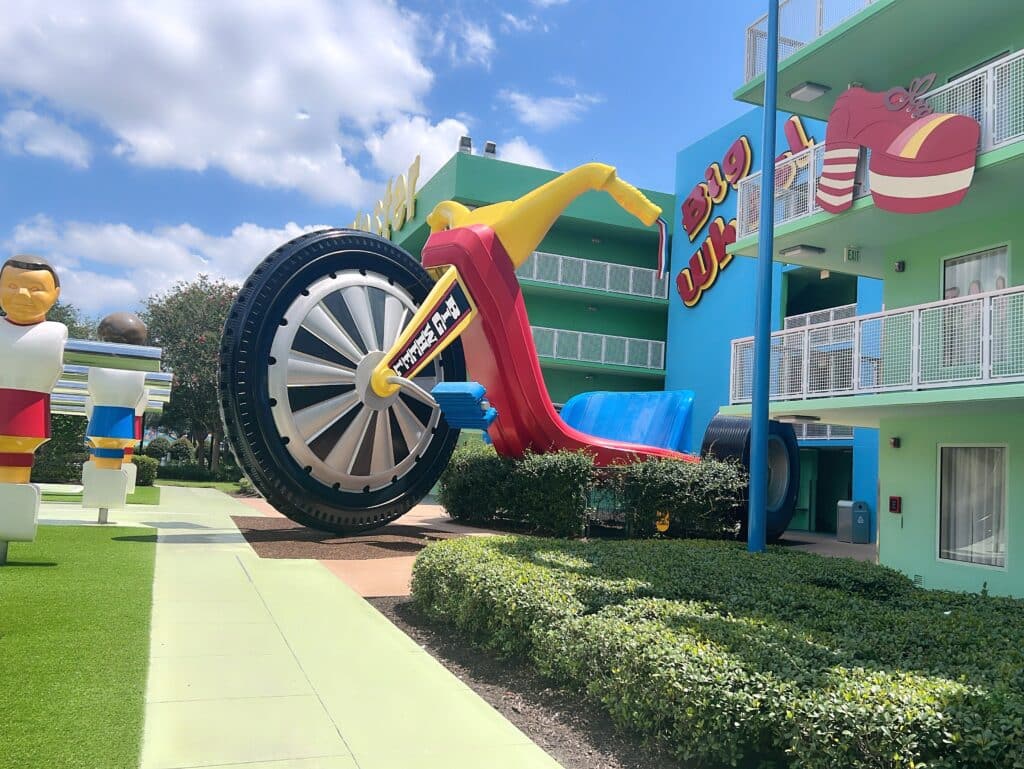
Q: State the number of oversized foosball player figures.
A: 3